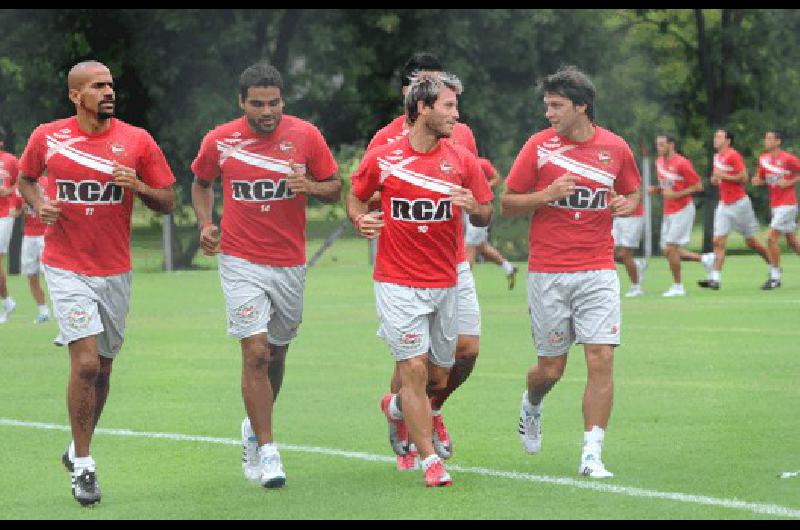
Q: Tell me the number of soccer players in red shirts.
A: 12